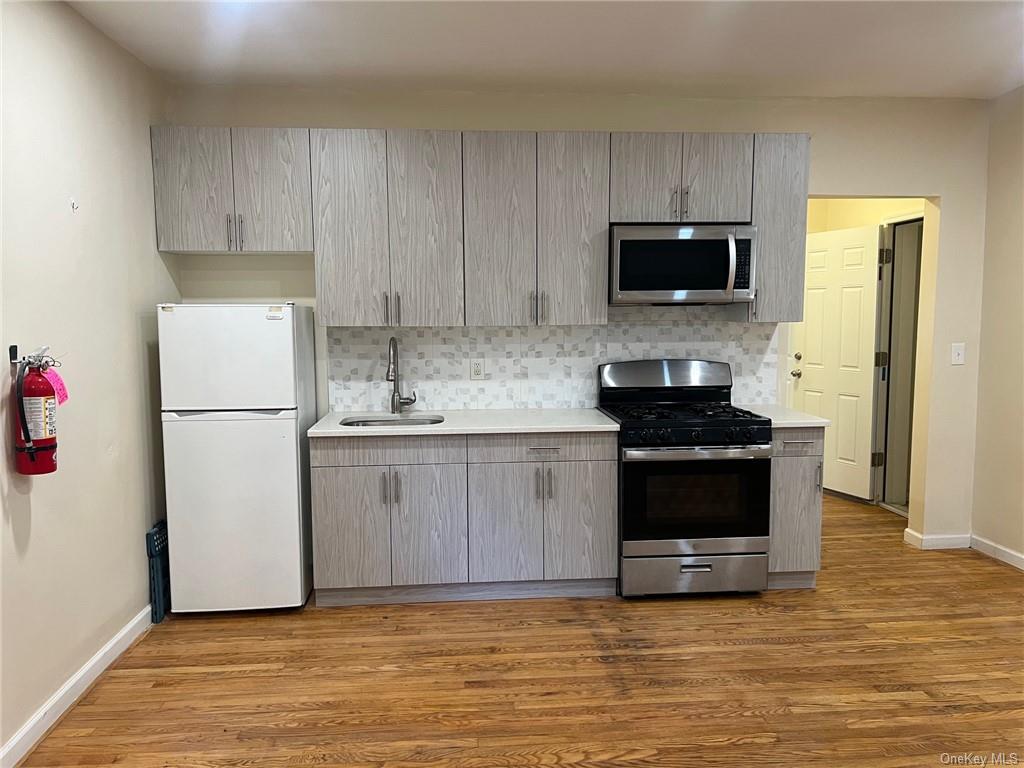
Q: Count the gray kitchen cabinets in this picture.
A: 14